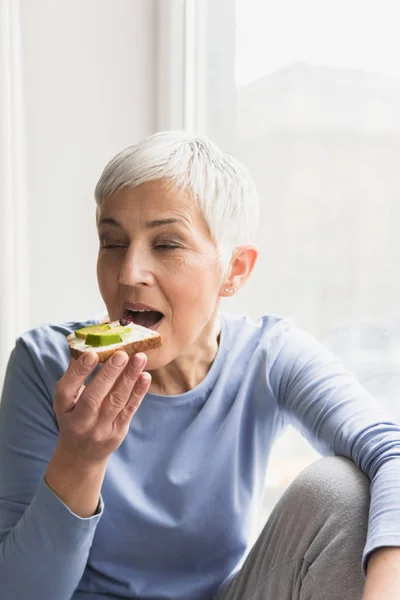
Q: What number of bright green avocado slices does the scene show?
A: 2